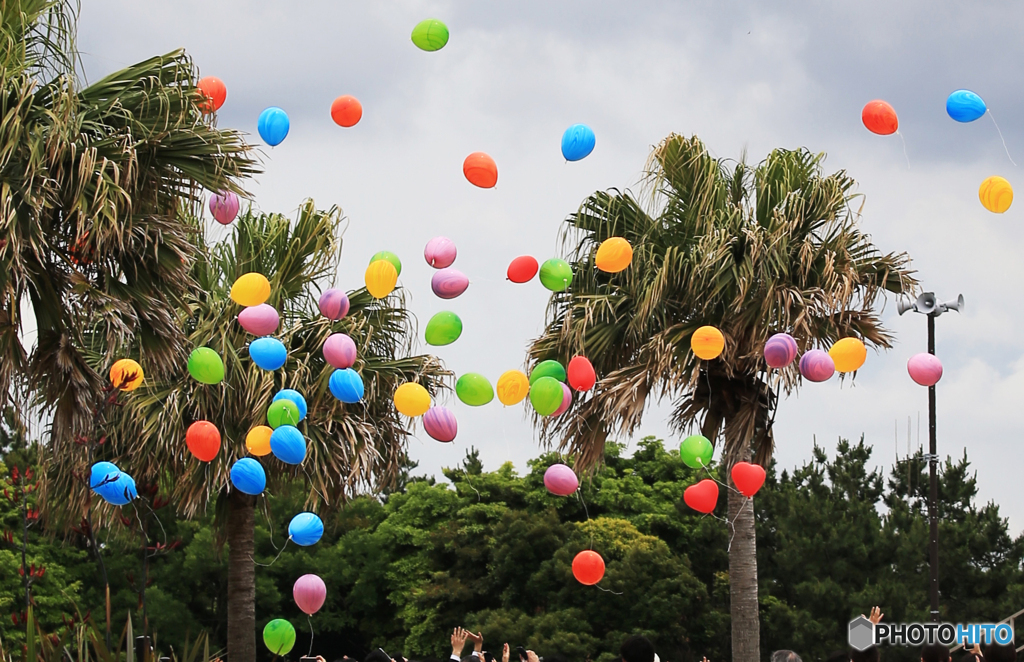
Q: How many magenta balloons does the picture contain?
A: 13